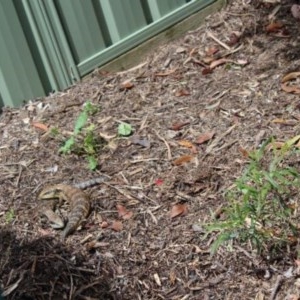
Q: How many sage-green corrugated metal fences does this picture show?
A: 1